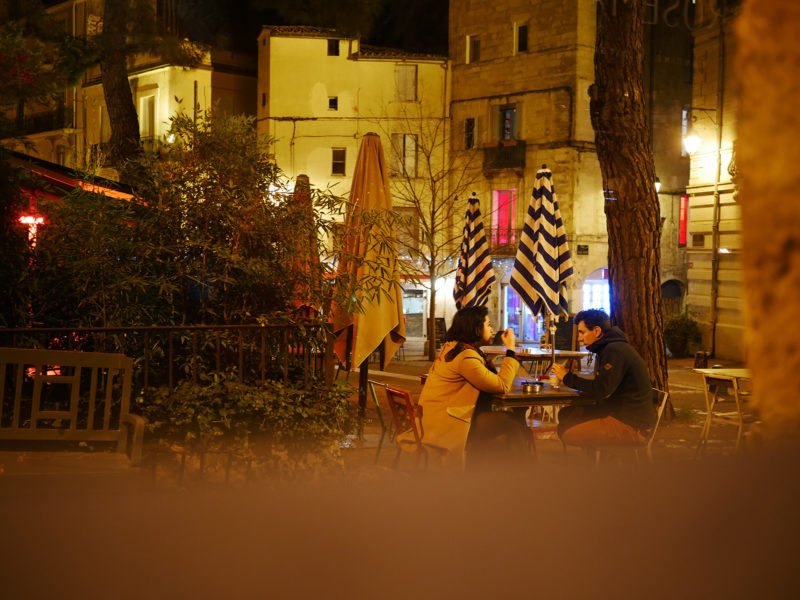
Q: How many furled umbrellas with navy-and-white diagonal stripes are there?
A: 2